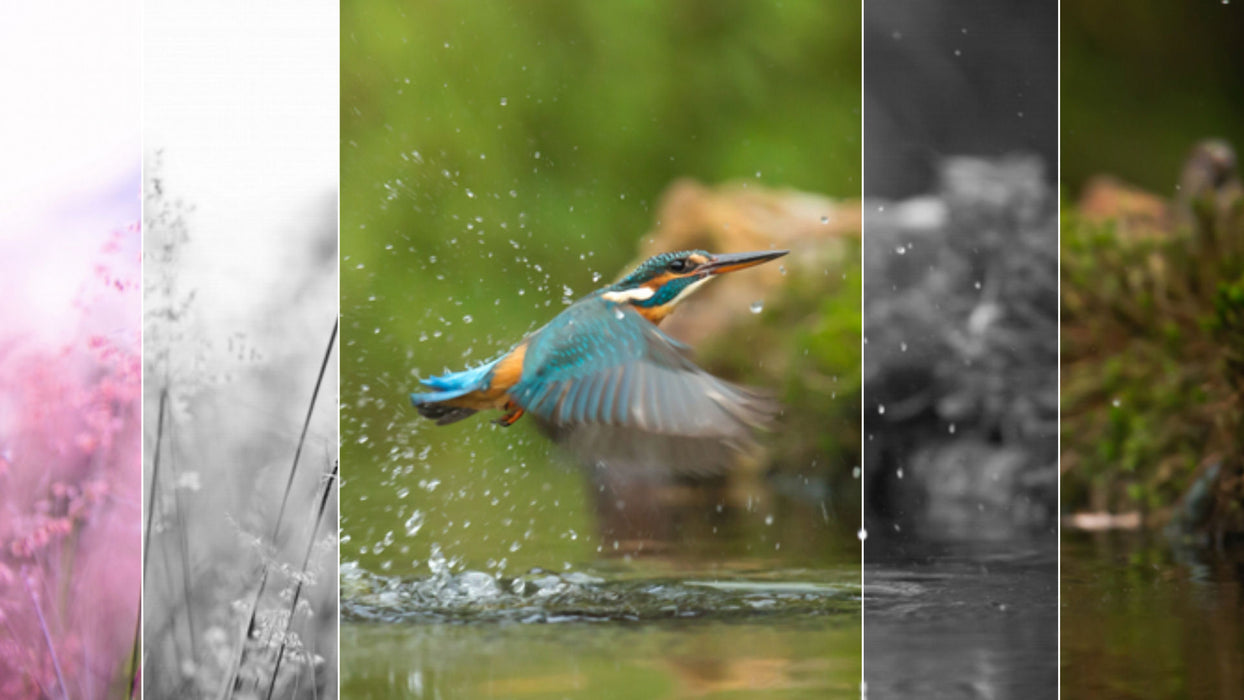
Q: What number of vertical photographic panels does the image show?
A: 5